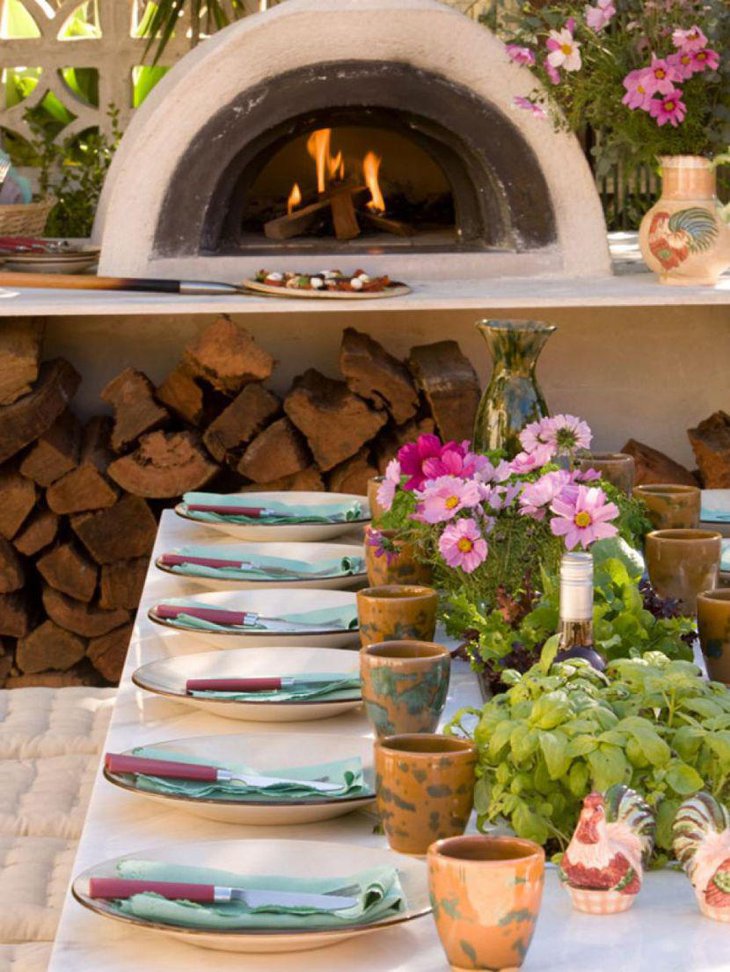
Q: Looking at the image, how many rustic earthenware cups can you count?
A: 10